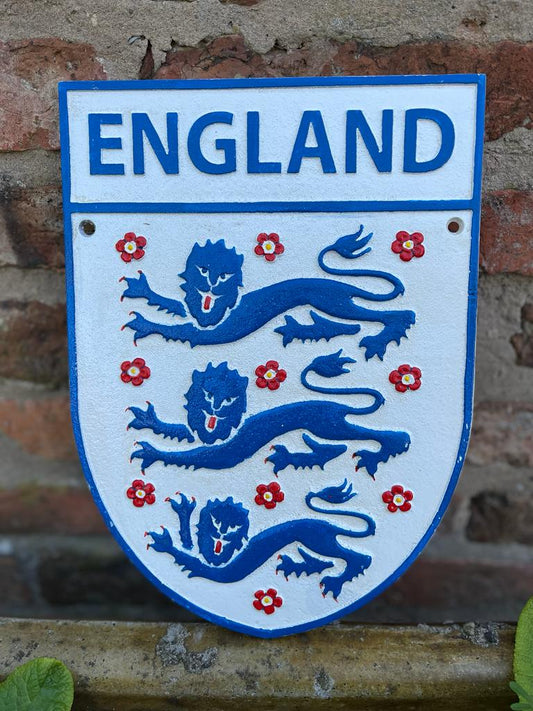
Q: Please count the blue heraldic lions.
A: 3